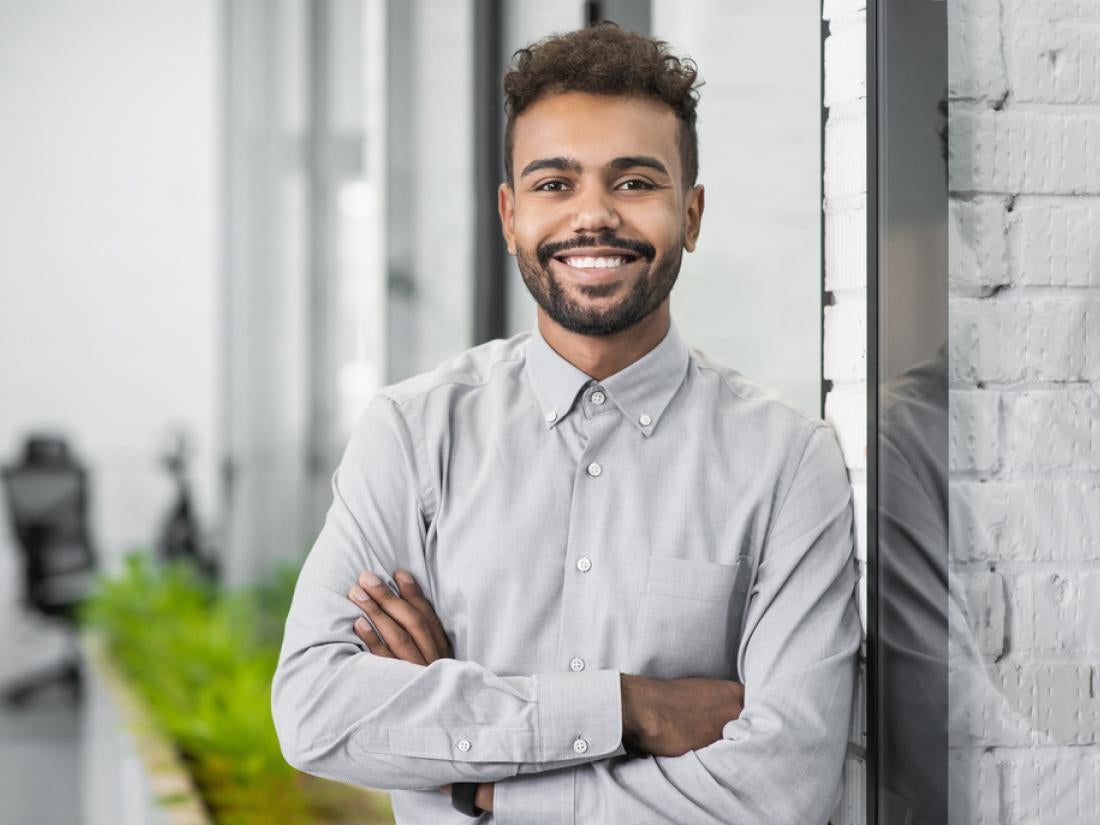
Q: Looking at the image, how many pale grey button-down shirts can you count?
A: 1